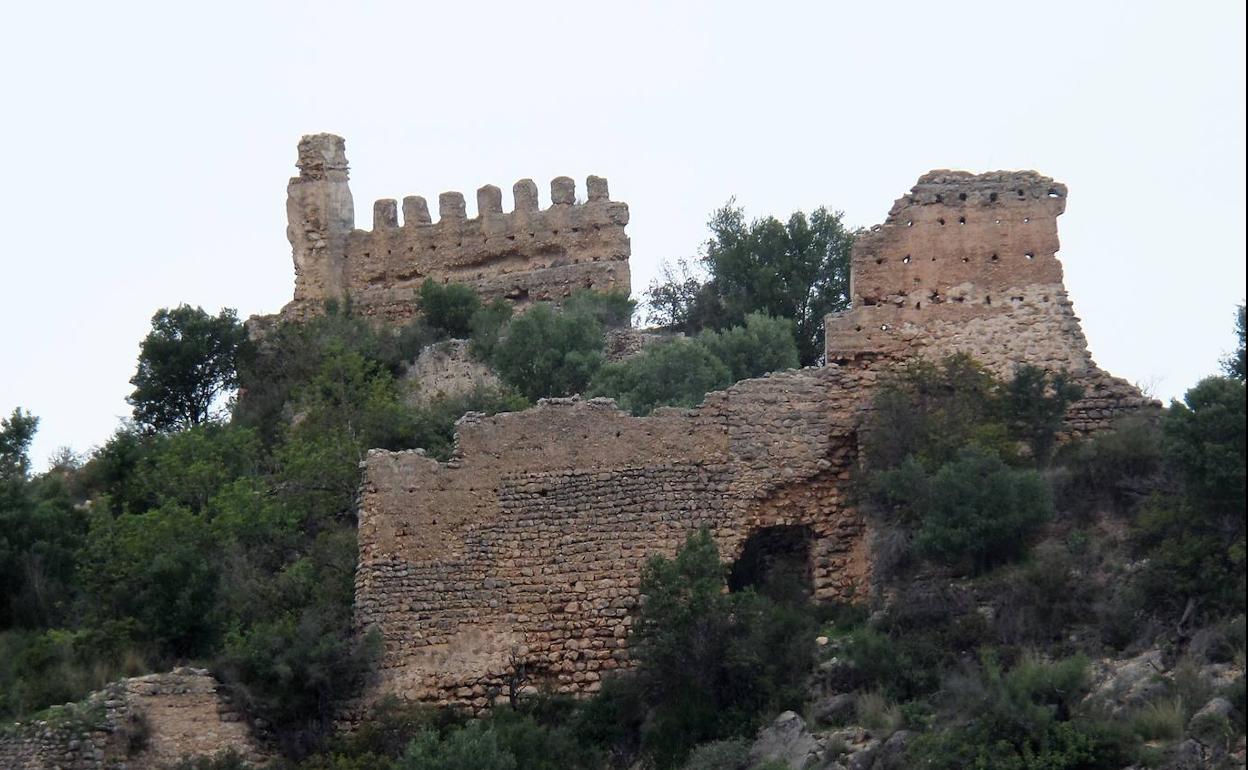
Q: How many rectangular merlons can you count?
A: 7